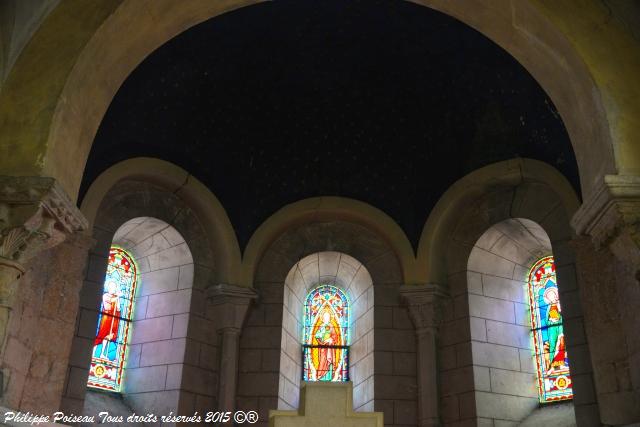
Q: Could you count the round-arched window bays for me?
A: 3